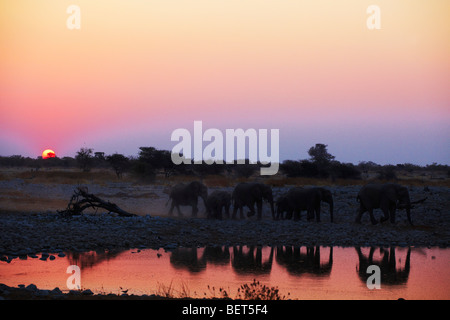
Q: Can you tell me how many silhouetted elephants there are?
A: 6